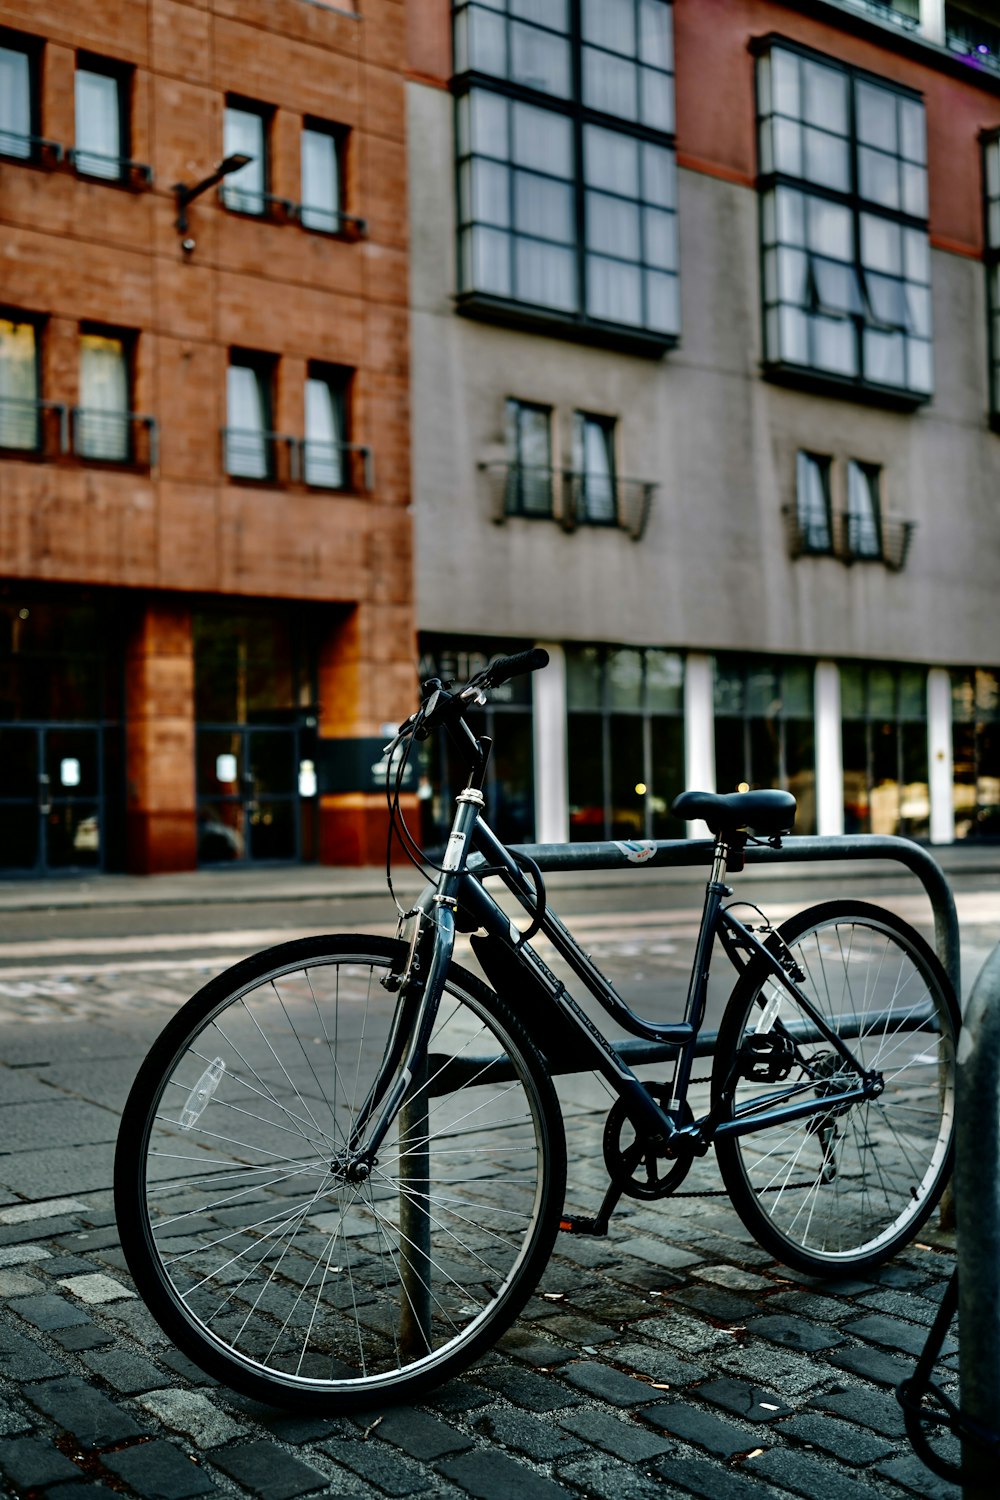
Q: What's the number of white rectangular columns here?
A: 4